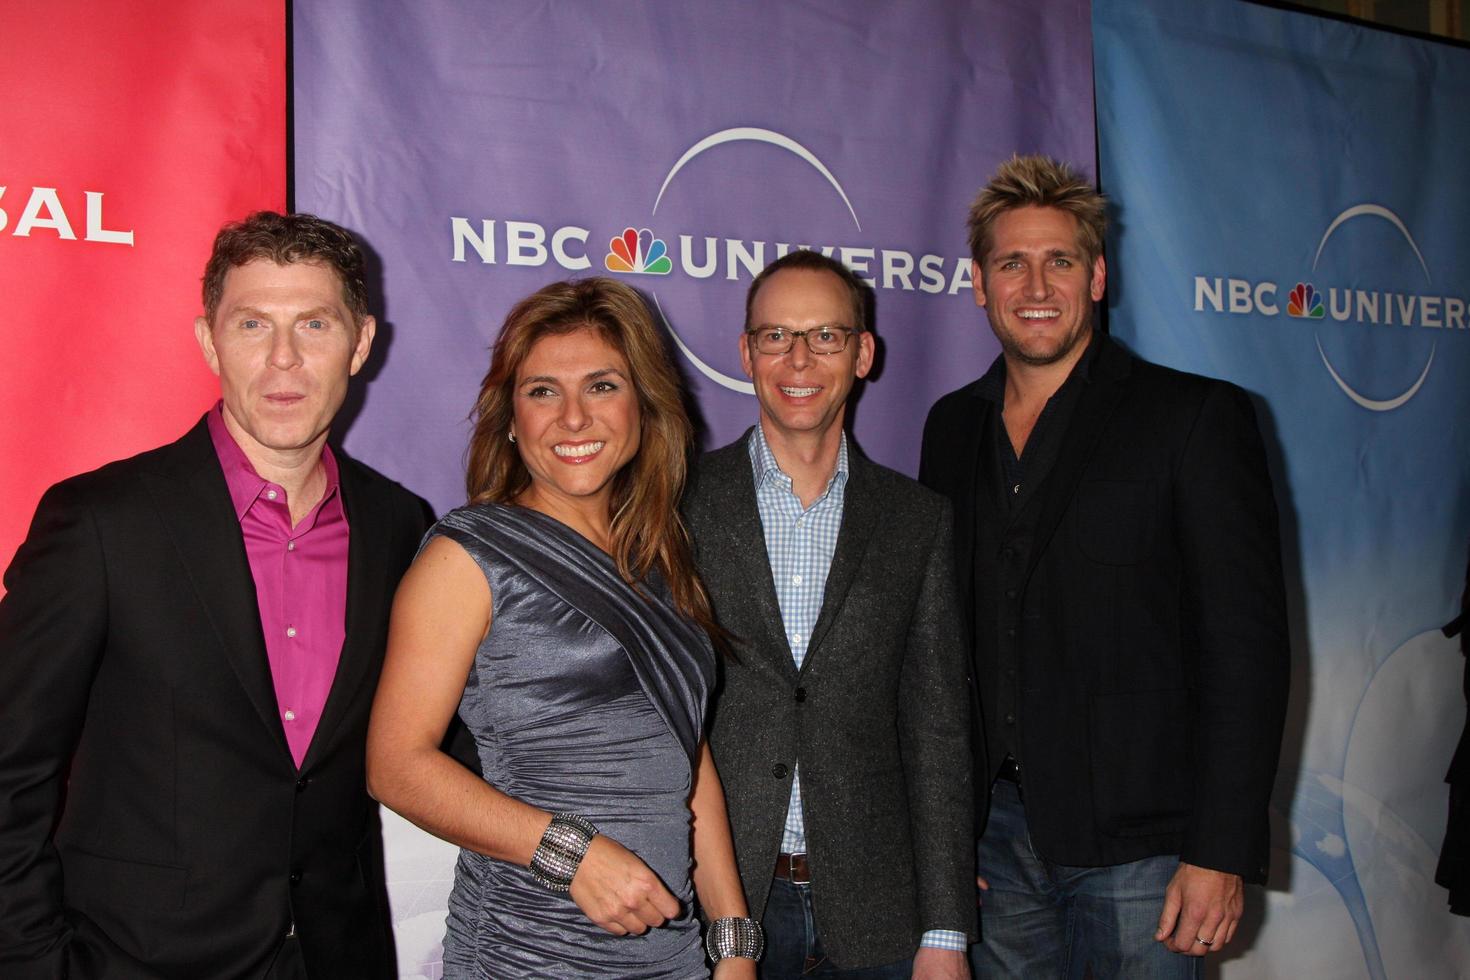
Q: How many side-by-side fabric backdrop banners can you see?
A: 3